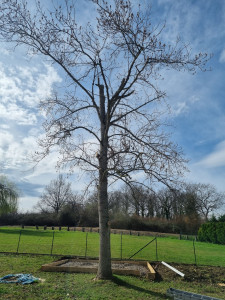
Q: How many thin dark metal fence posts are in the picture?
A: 6